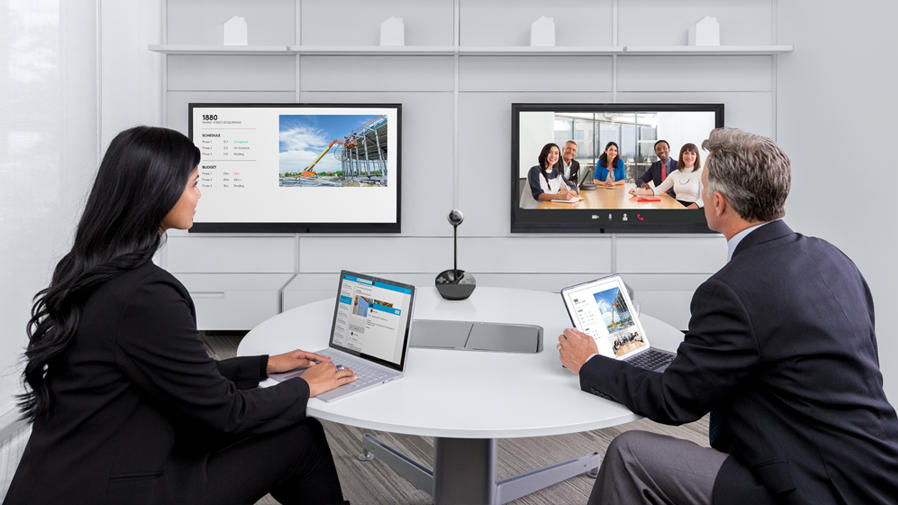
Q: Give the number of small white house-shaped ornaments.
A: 4